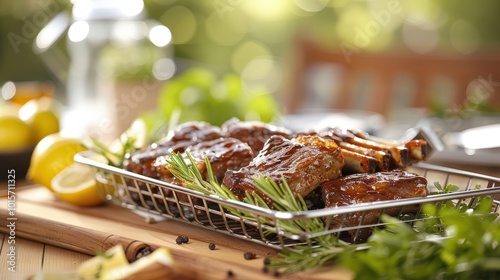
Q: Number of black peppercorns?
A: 8